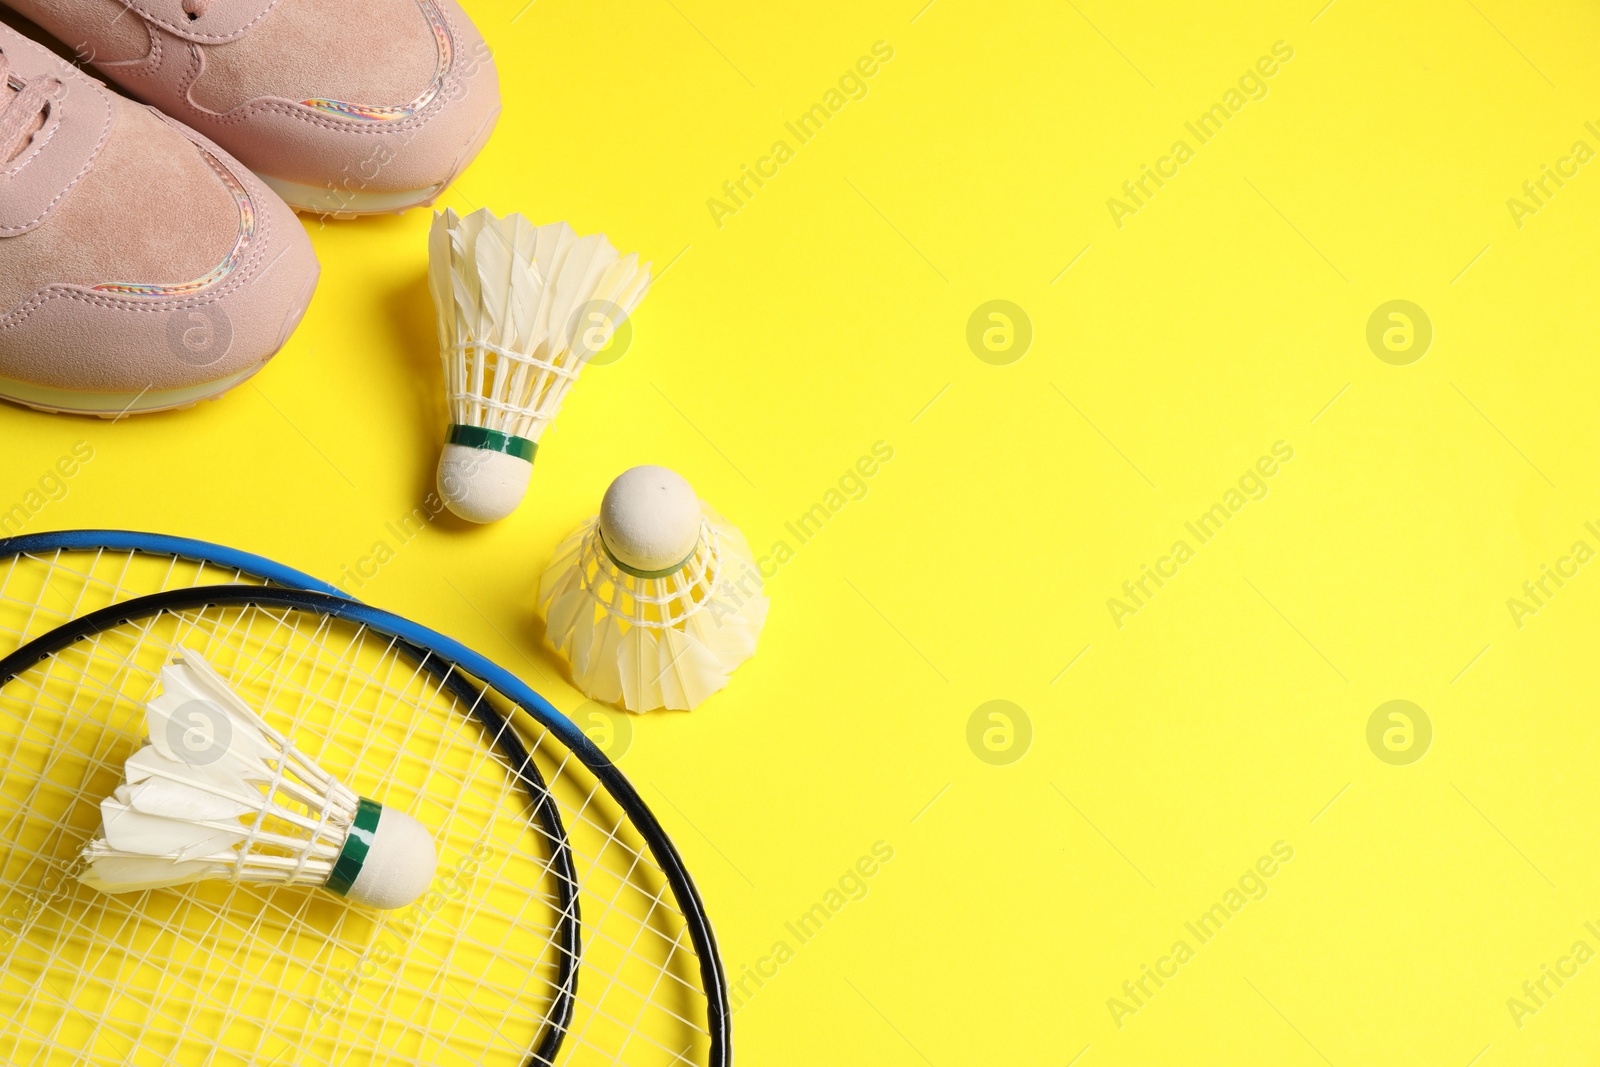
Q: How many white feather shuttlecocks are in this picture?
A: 3